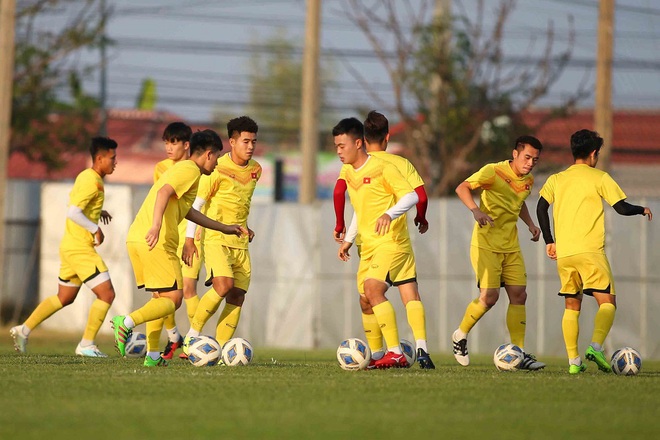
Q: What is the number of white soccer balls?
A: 7